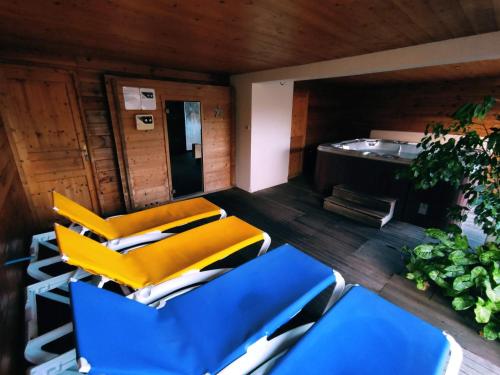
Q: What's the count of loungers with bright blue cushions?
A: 2